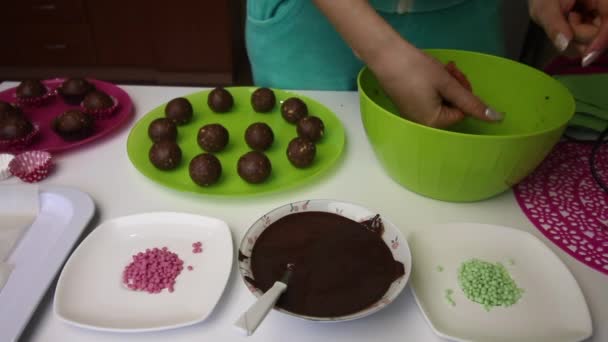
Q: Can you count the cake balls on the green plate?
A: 12